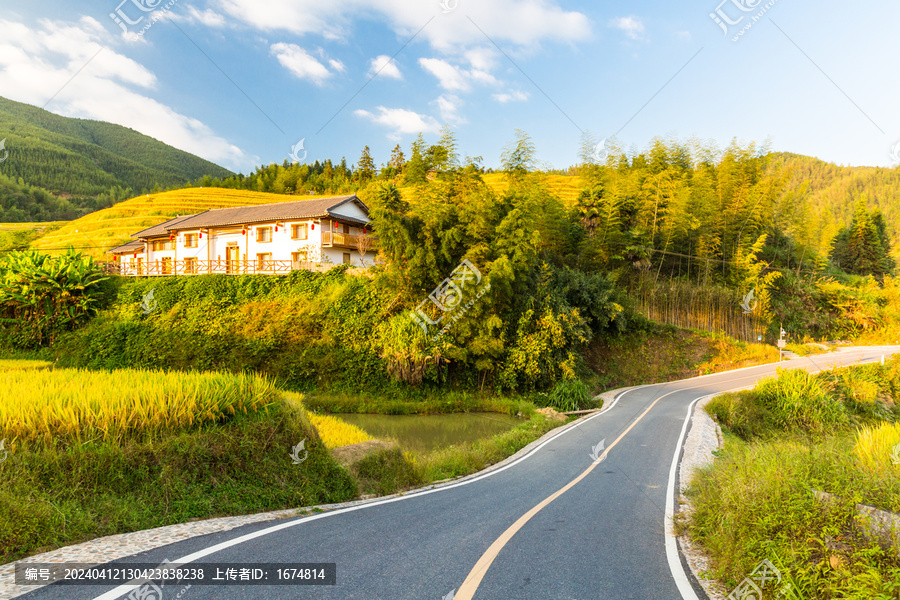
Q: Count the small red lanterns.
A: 9